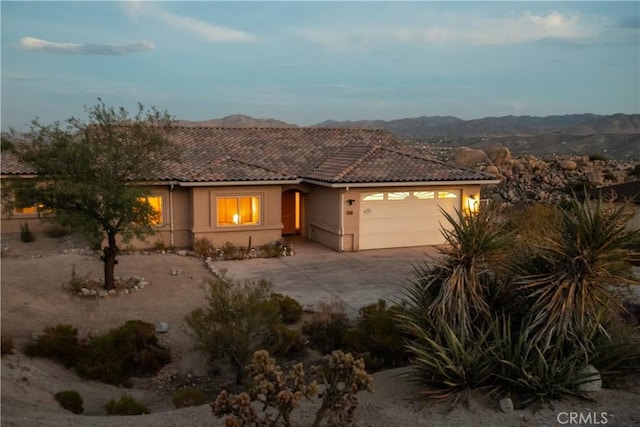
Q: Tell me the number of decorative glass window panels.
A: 4